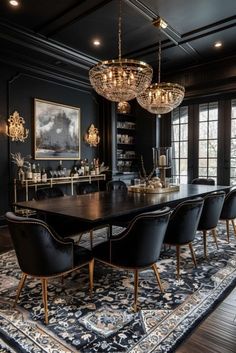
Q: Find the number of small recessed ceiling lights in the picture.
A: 3